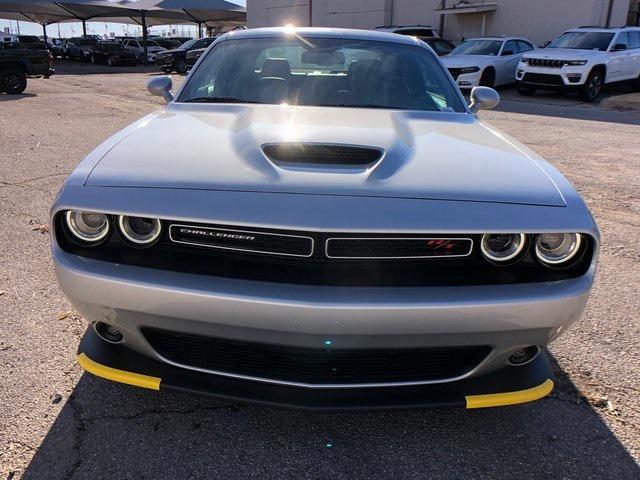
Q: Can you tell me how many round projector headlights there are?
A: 4